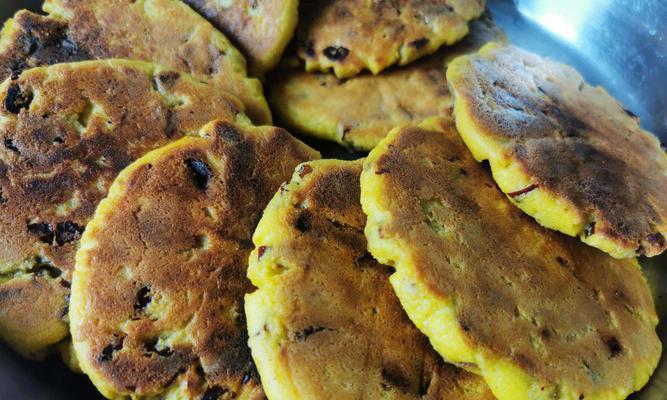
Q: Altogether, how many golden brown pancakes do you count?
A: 9